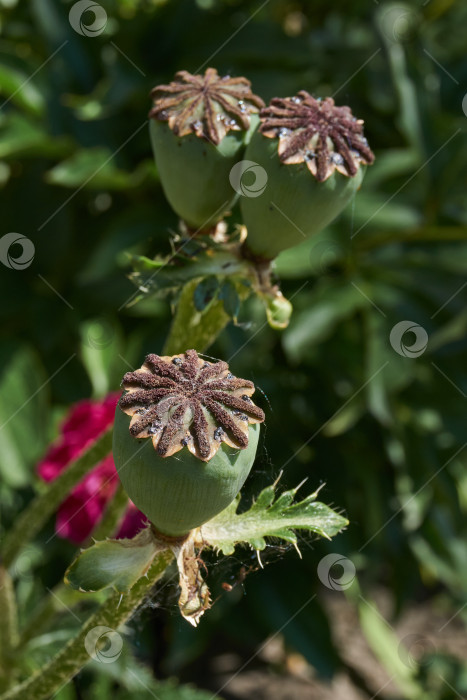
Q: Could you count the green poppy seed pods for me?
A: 3